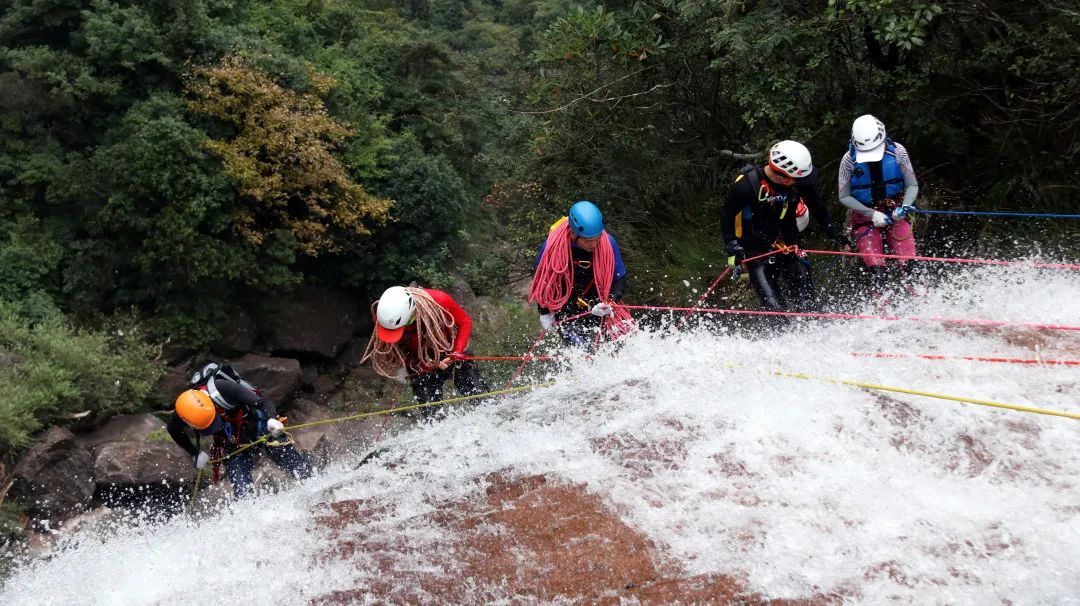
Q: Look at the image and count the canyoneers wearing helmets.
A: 5